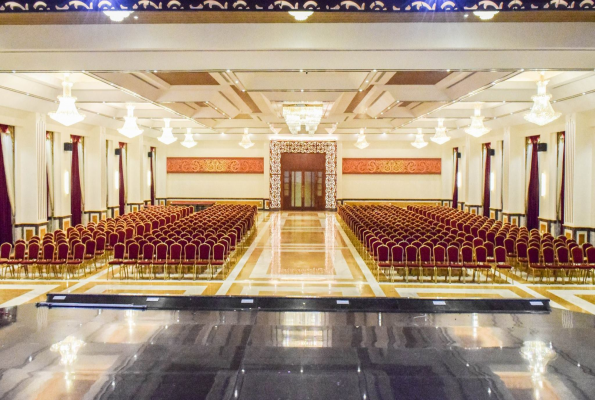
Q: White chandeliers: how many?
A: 11